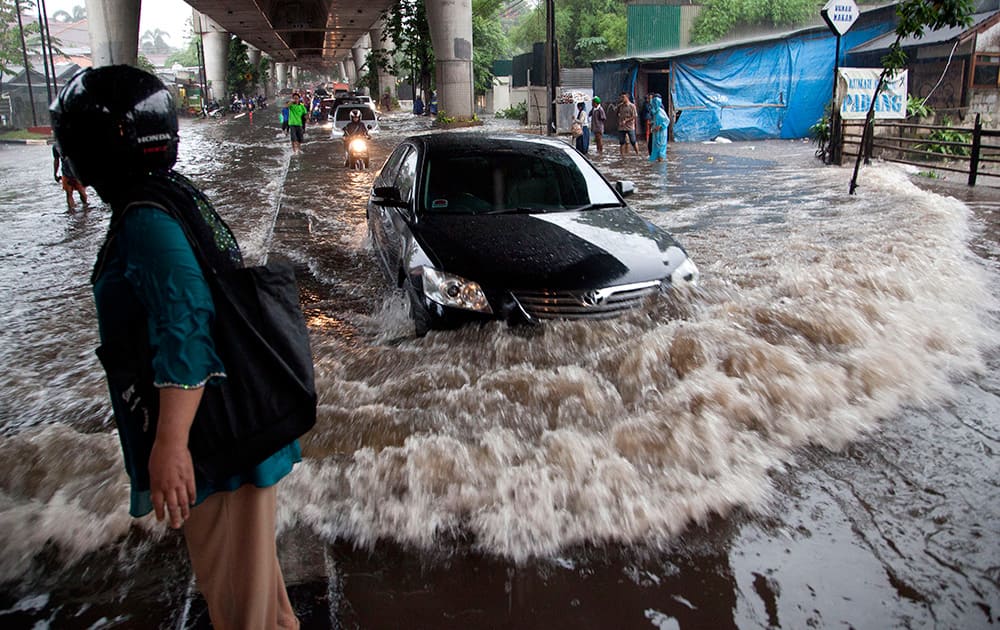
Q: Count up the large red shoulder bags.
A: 0